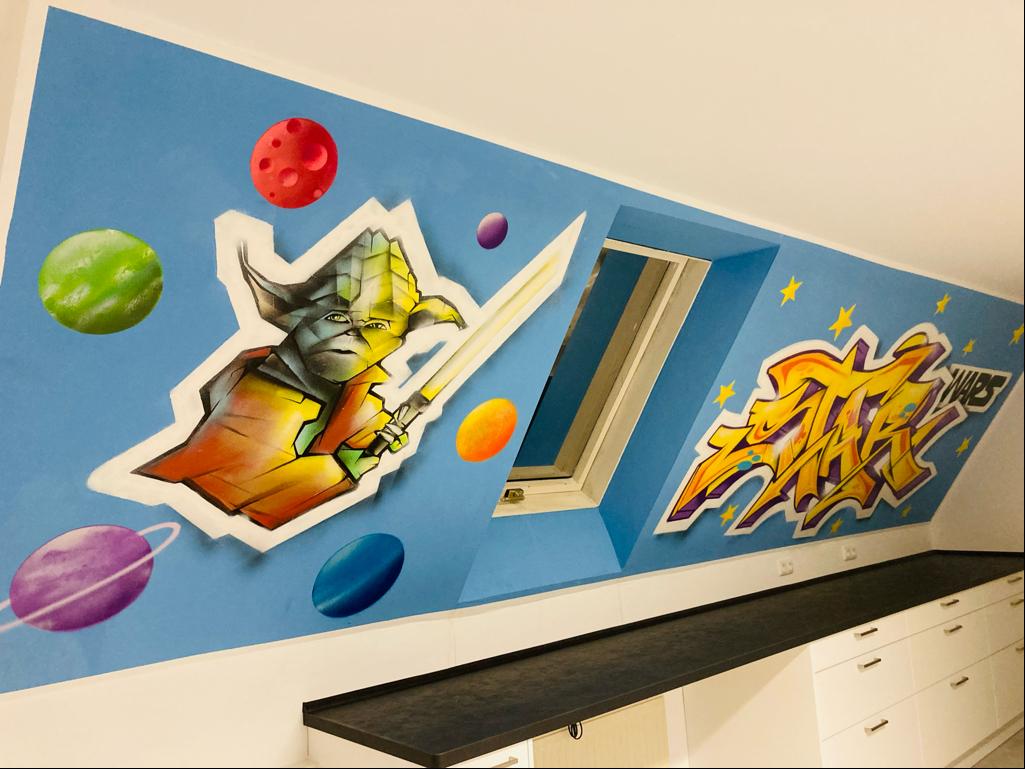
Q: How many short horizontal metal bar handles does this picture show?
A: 10